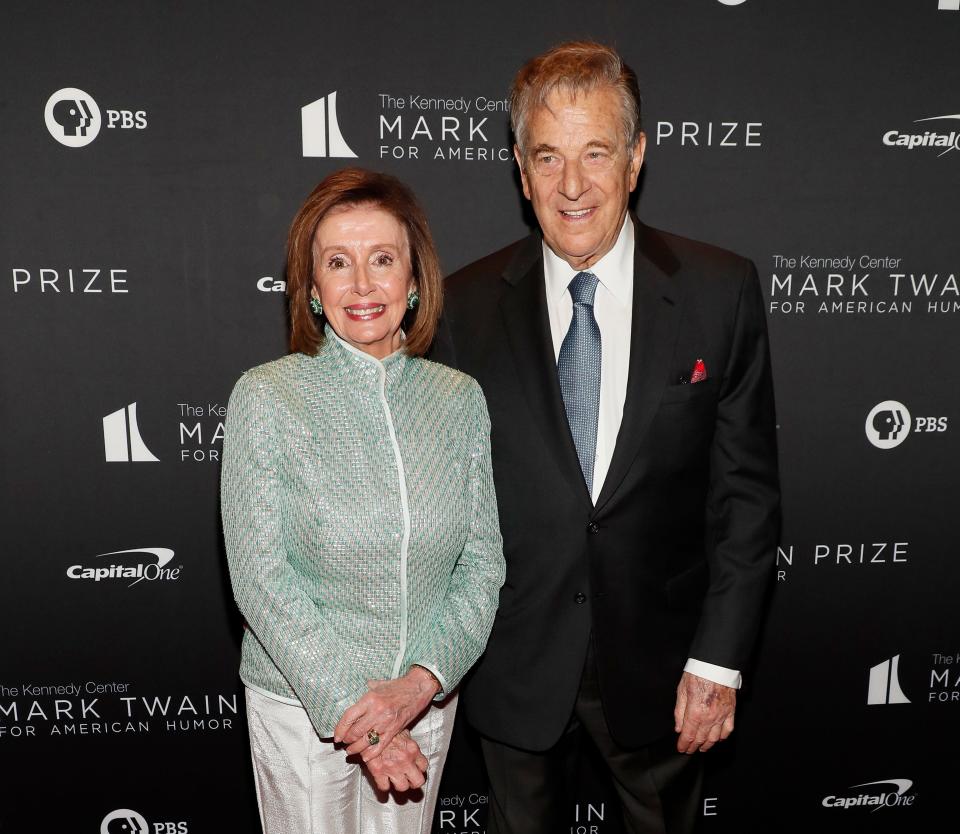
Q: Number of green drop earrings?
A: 2